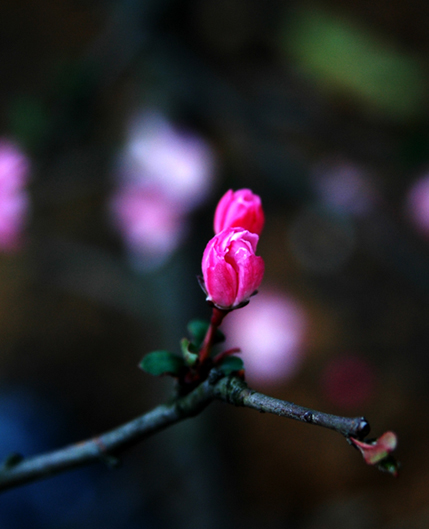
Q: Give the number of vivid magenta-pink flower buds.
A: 2